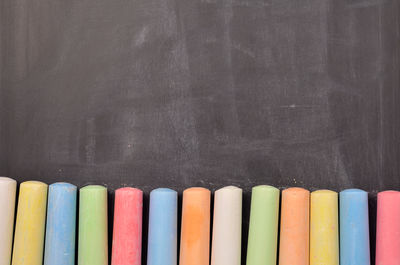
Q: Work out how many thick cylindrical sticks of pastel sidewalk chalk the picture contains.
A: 13